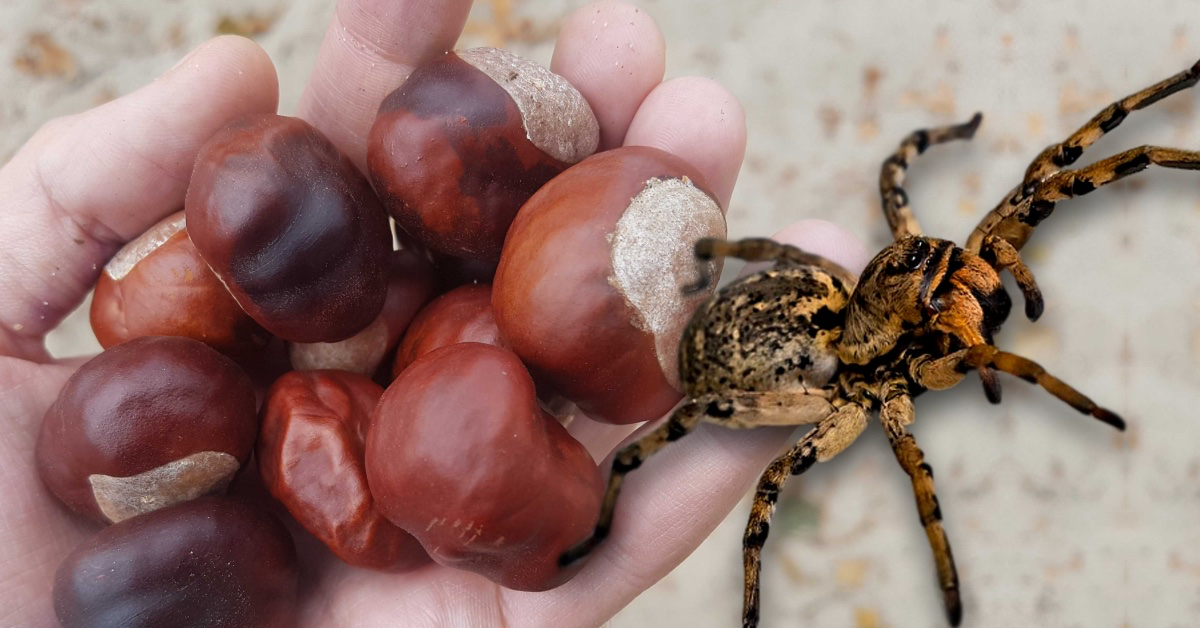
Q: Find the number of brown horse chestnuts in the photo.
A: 10